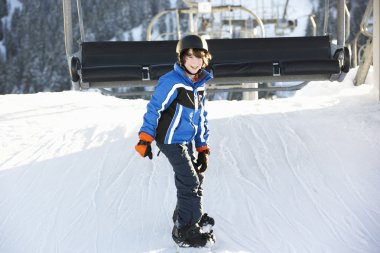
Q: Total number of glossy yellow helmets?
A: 0